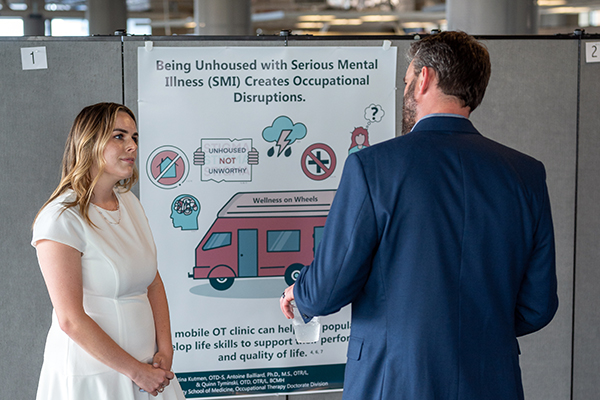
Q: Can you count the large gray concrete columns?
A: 3